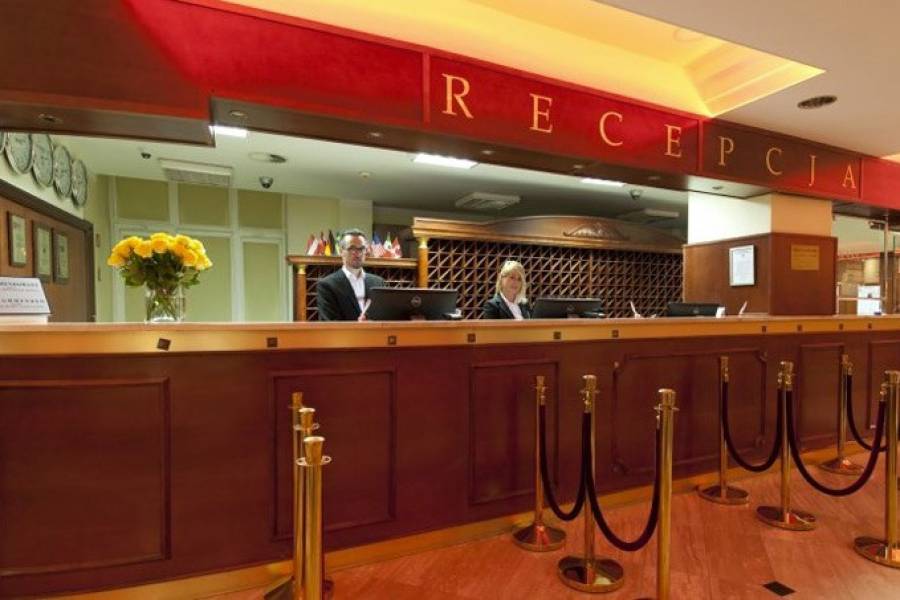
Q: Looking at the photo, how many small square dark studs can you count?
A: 10